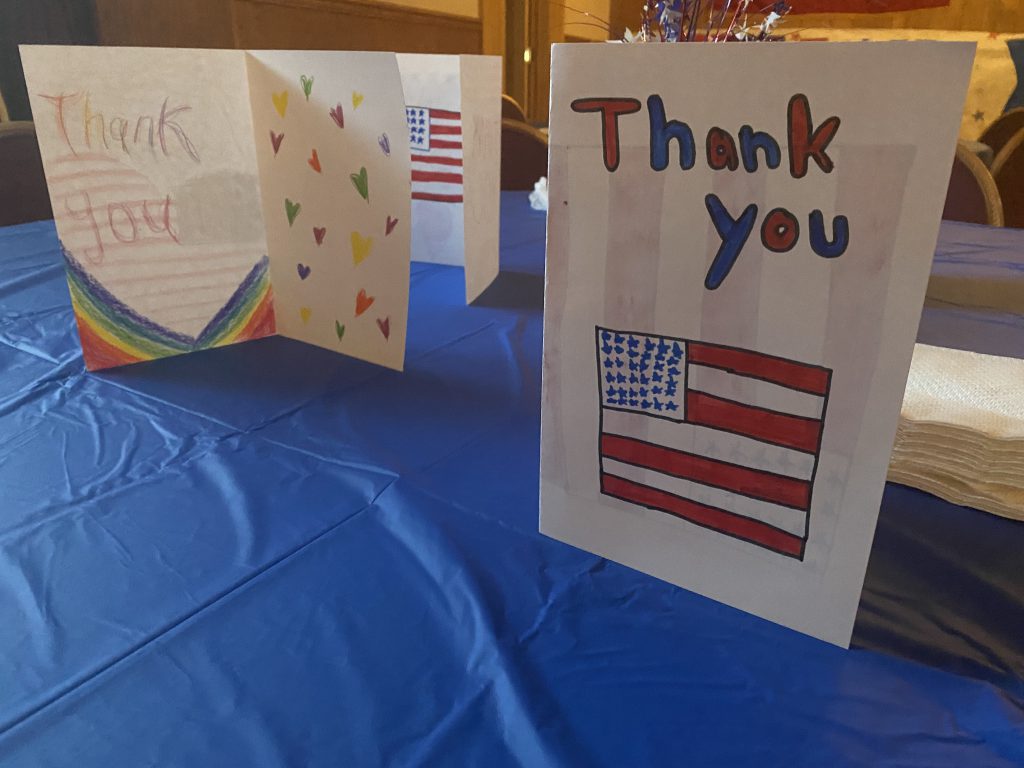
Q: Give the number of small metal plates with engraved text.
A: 0